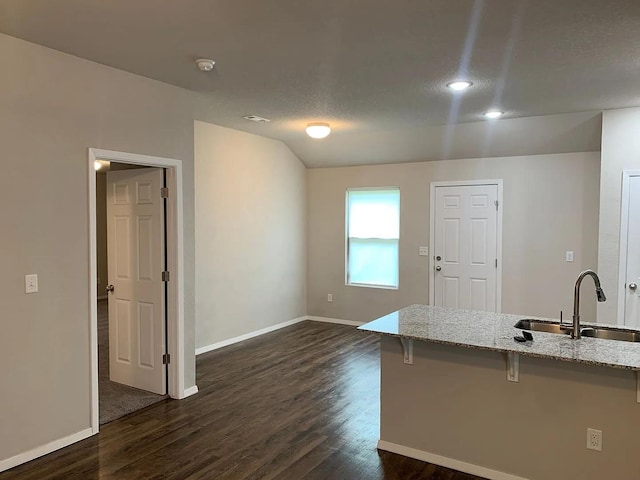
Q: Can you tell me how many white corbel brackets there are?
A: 3